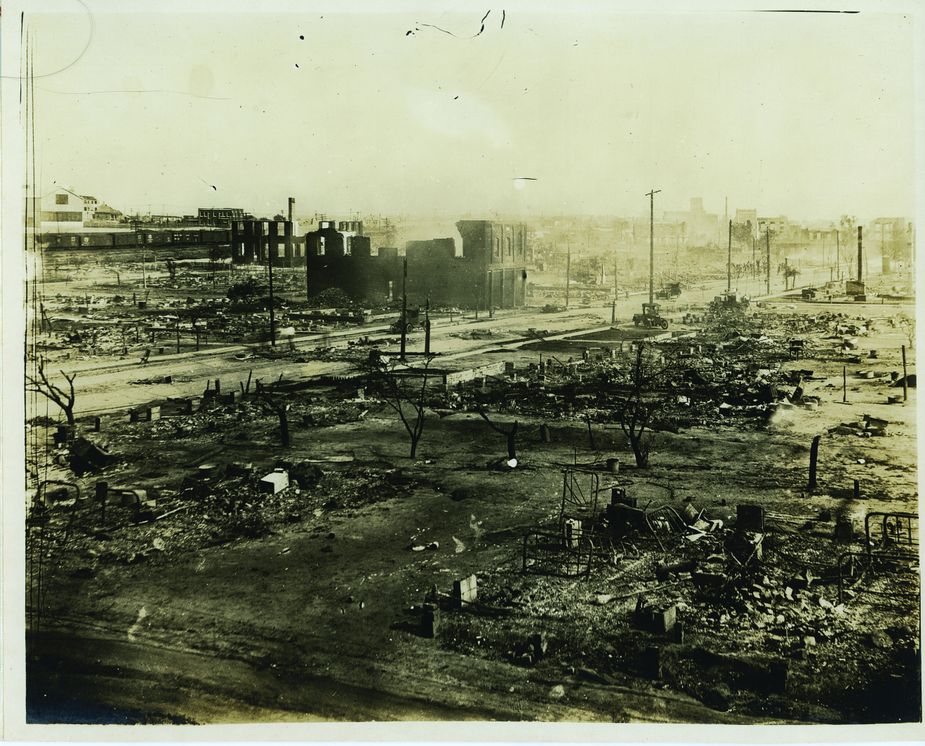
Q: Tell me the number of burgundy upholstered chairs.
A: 0